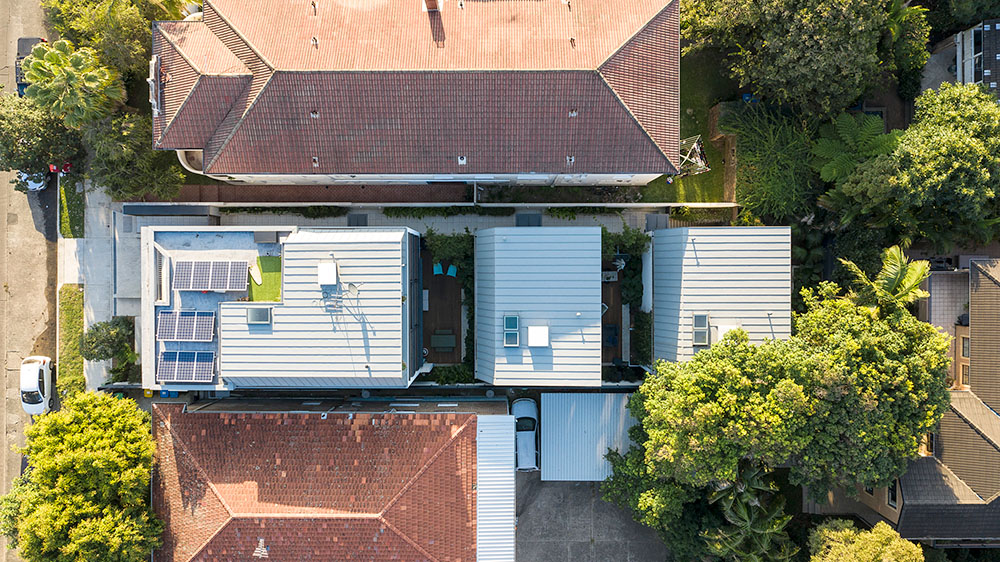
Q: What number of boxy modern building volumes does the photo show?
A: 3